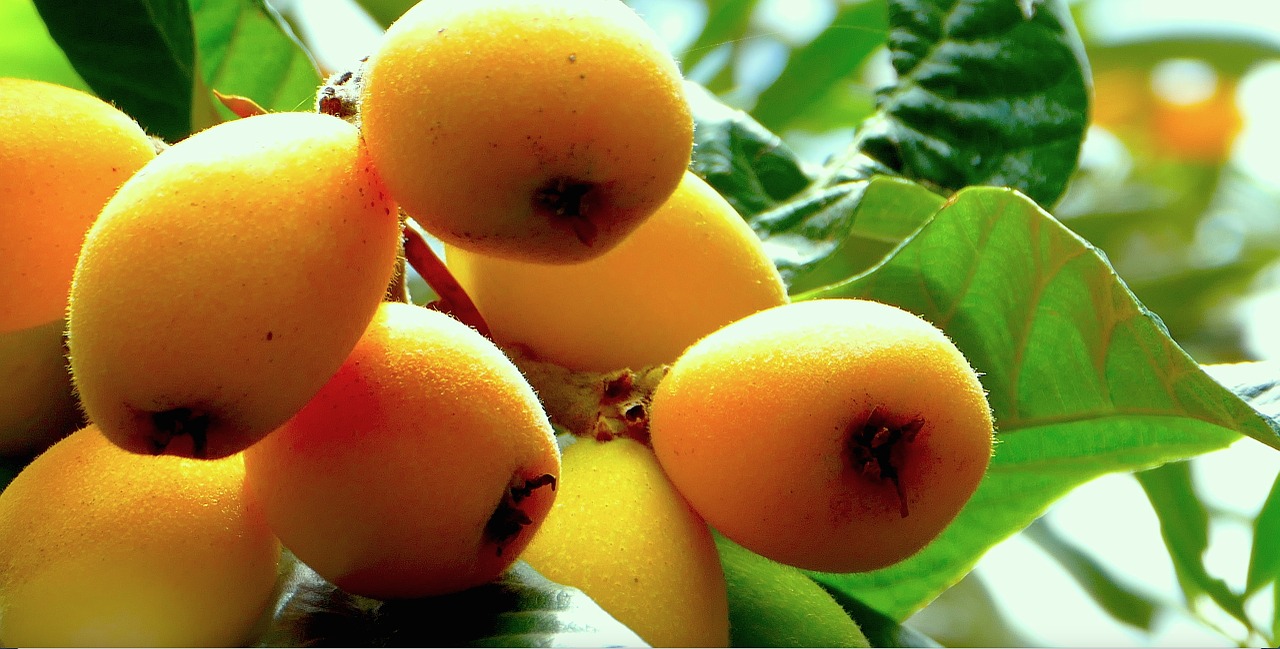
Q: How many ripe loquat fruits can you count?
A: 8